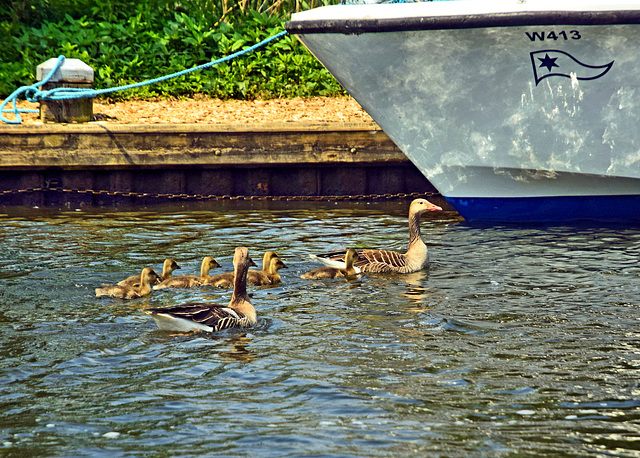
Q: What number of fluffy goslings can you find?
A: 7